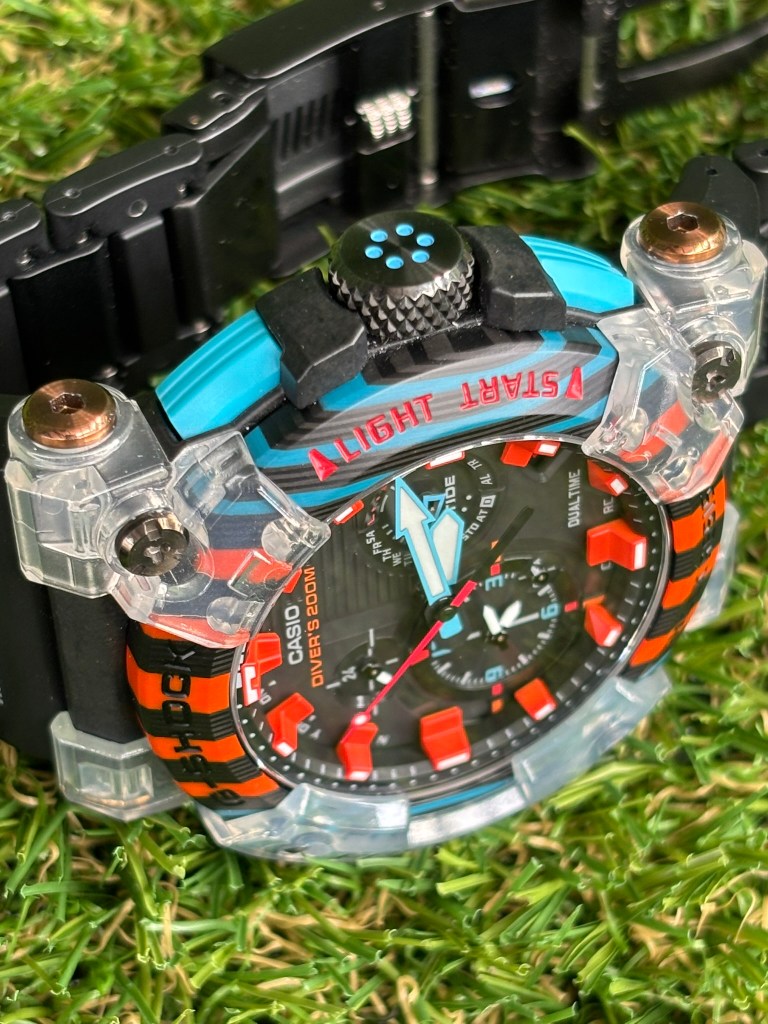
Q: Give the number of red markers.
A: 12